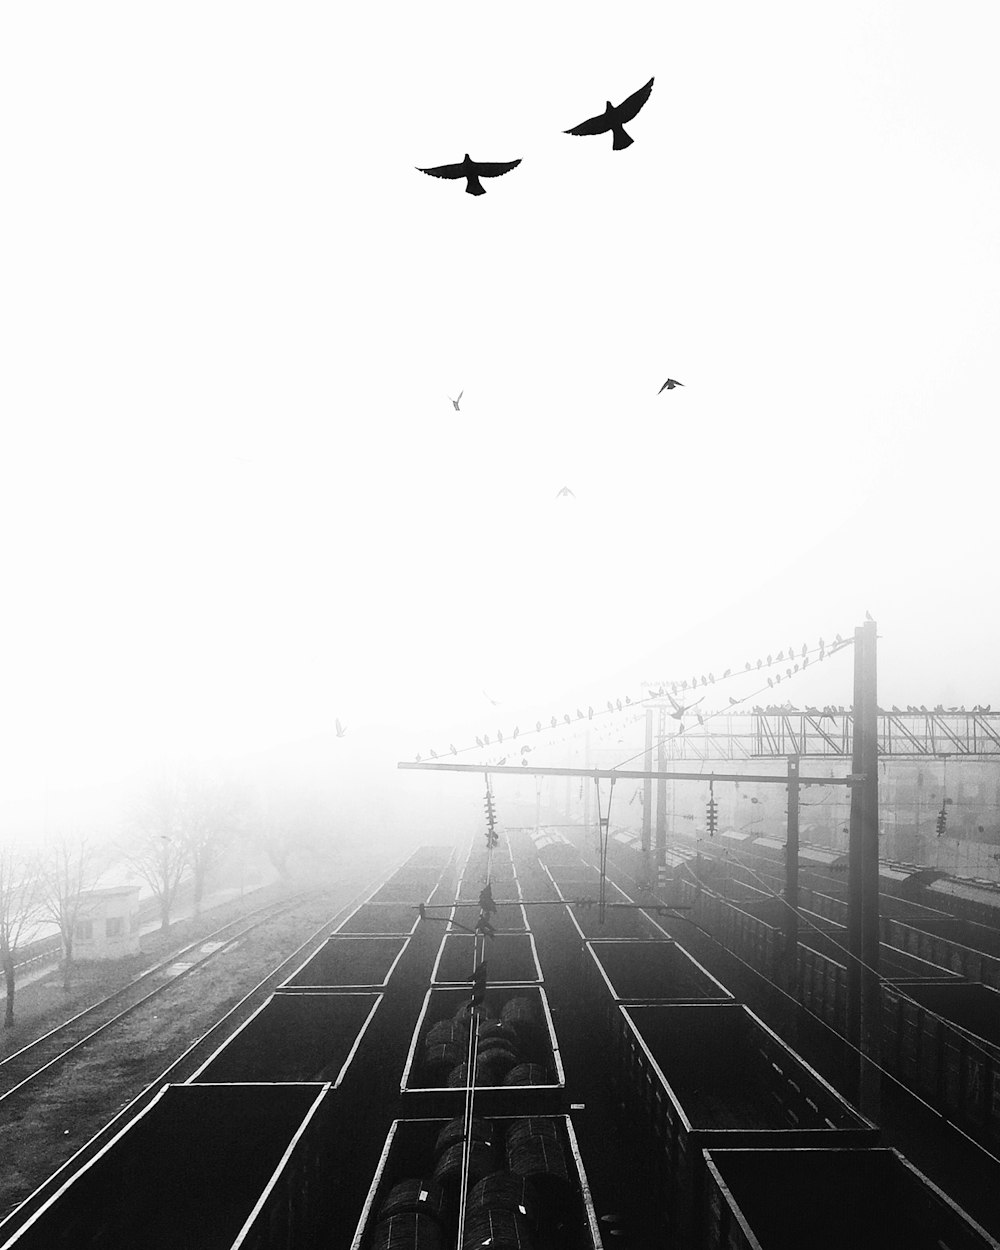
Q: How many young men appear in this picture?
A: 0